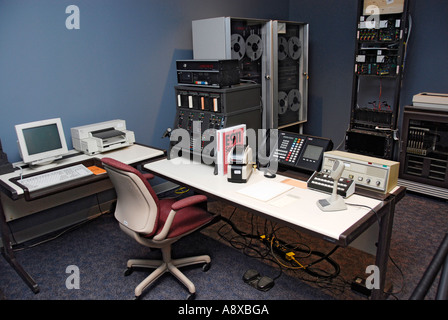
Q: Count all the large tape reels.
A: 6